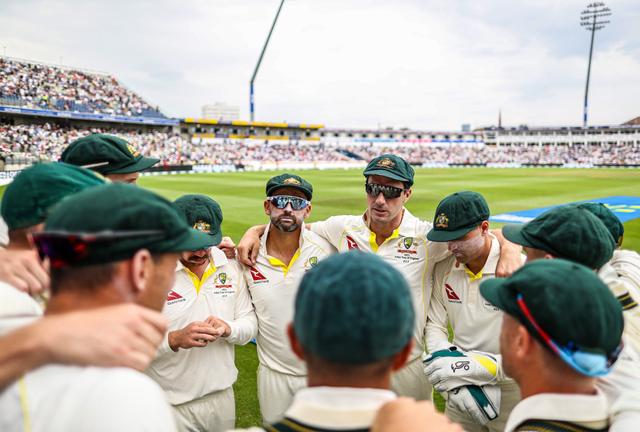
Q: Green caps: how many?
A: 11